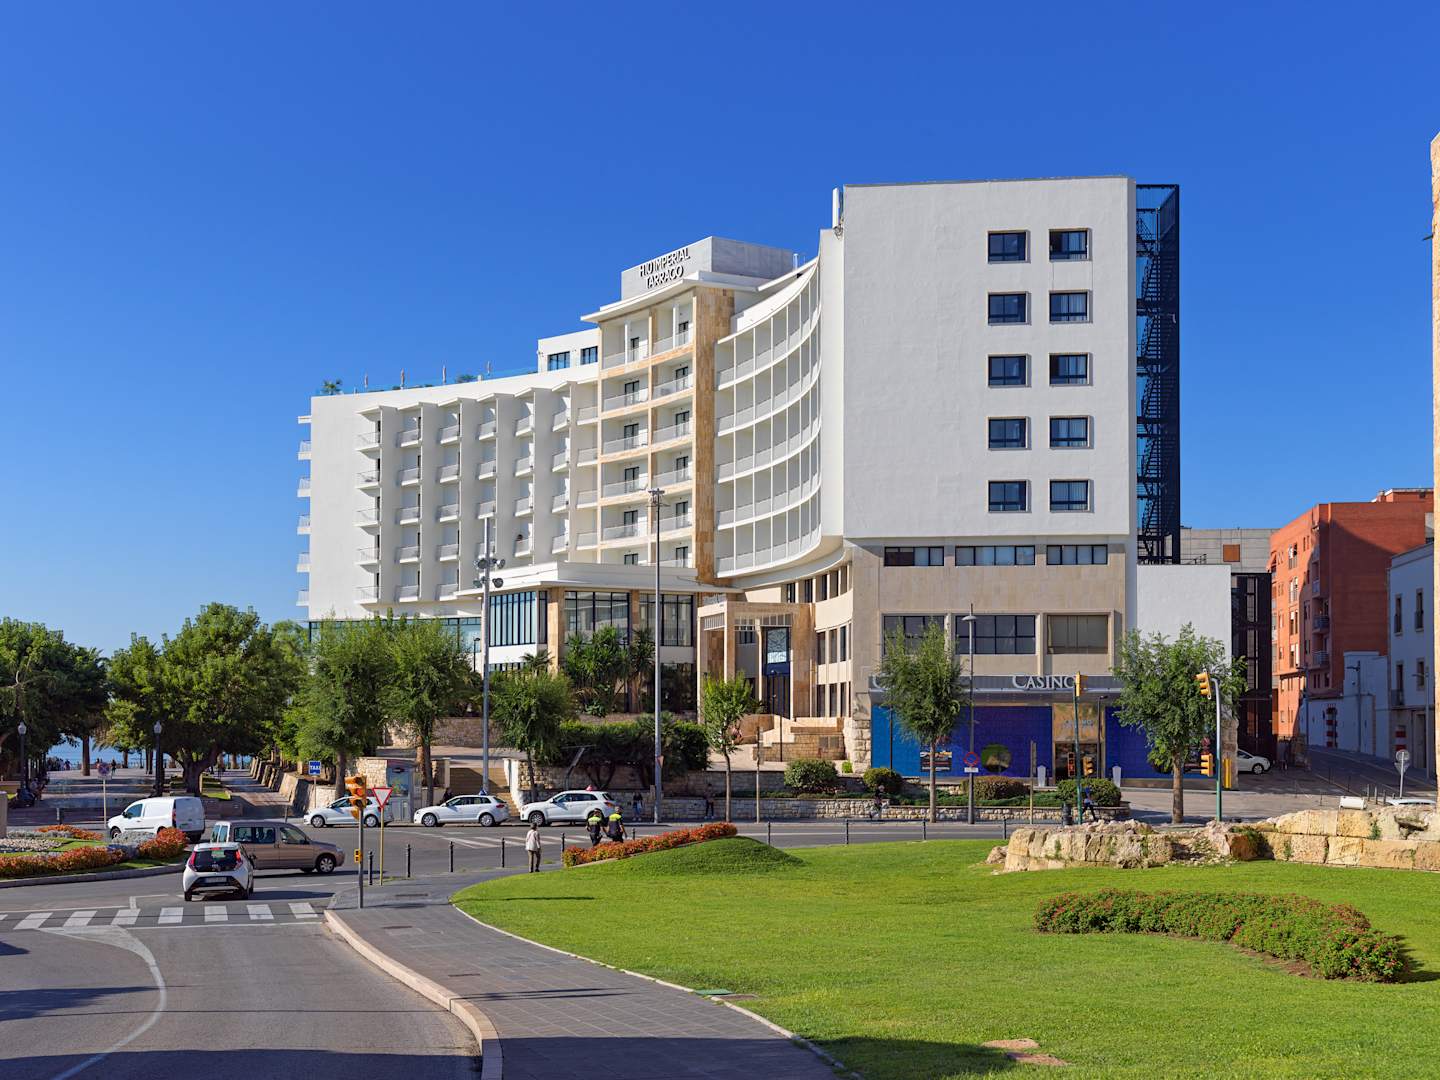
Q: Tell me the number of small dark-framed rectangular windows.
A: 10